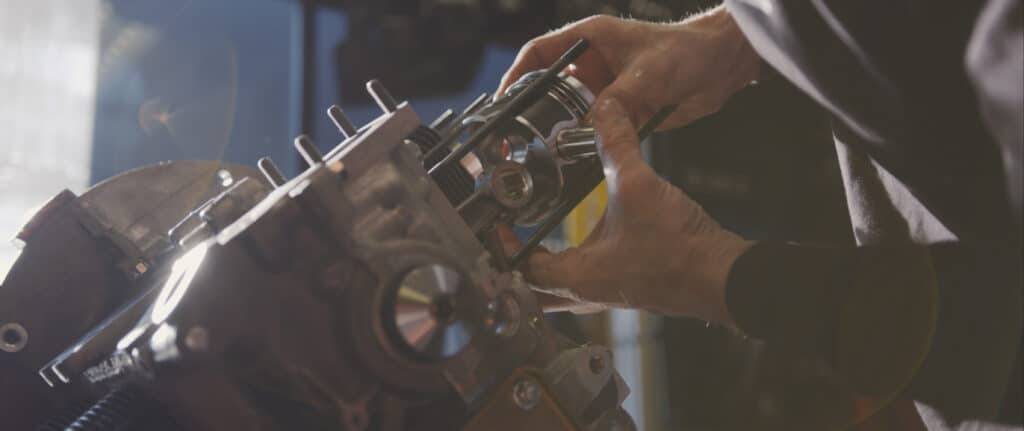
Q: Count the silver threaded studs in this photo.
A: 4